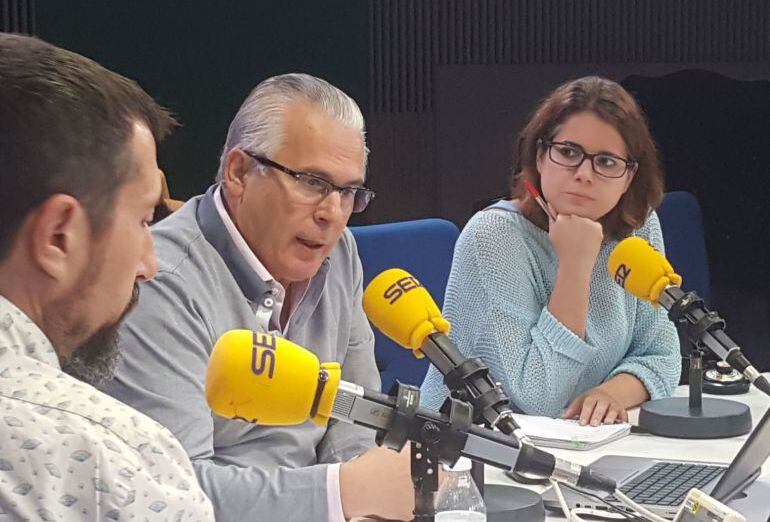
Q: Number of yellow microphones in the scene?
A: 3